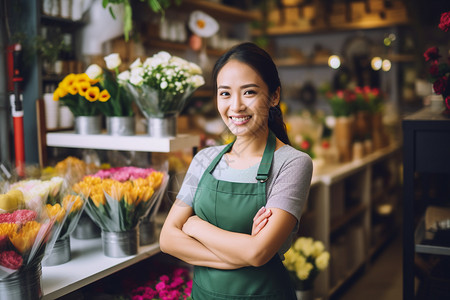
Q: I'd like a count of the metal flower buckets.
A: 8